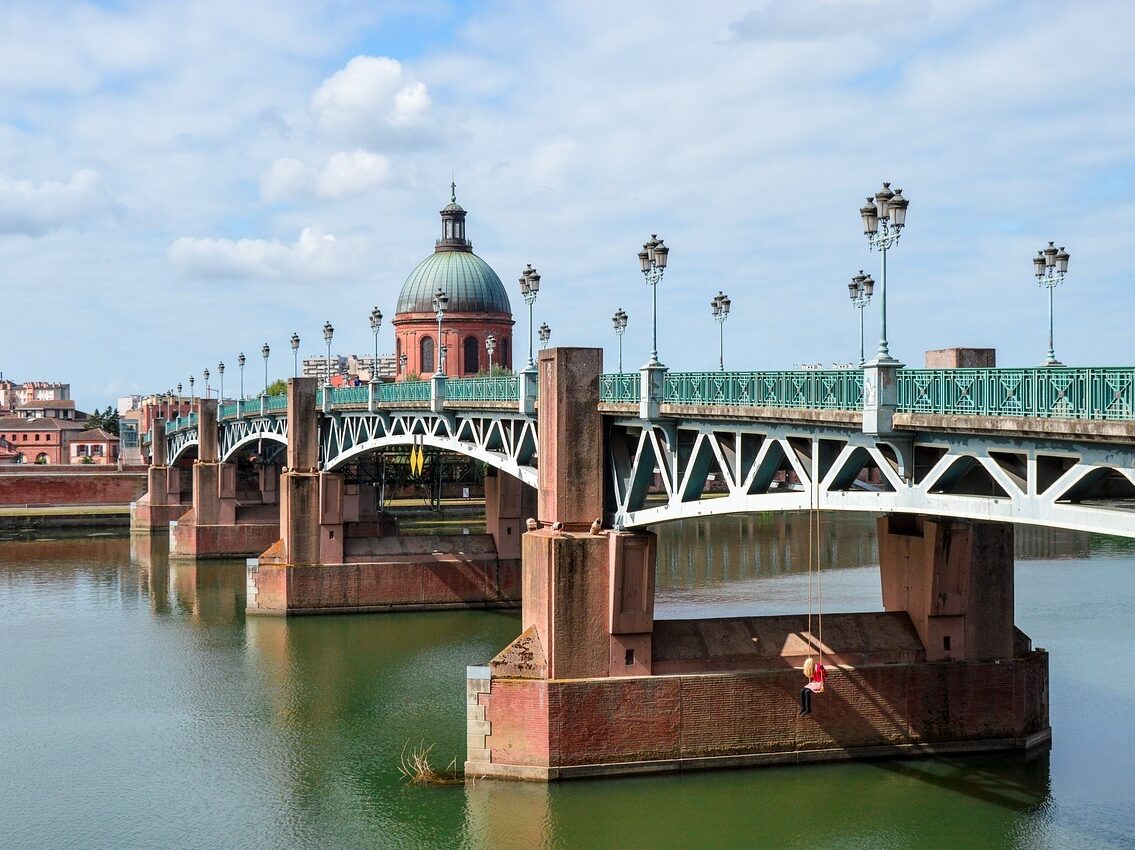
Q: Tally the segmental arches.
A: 4